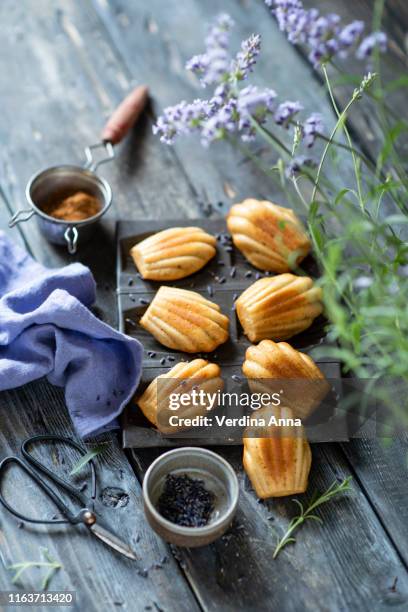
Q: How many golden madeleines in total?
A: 7